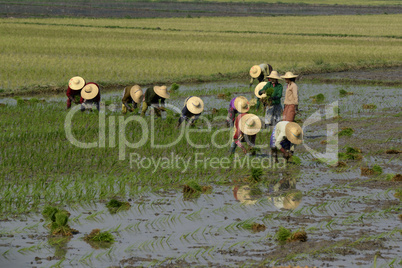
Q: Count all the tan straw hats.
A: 12